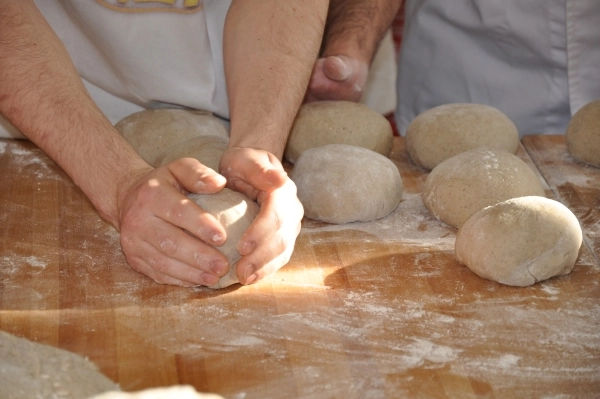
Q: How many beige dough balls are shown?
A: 9